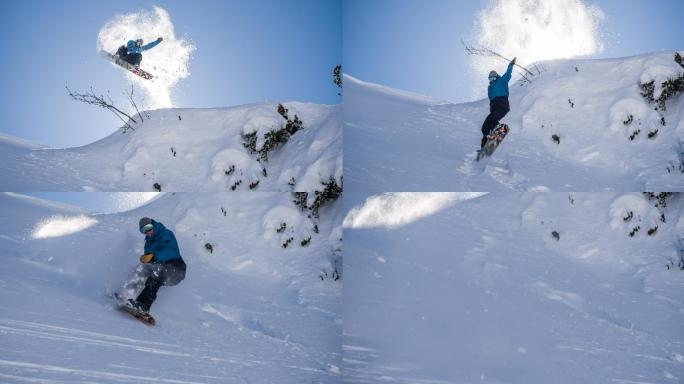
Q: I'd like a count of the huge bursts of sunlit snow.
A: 2